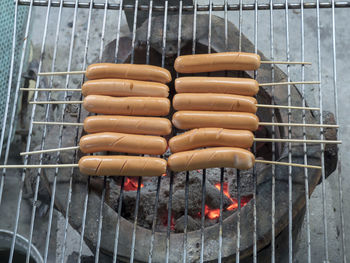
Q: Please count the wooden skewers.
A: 12